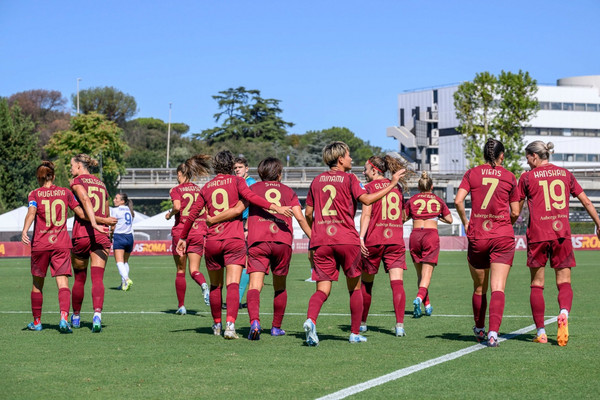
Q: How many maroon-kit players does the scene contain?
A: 10